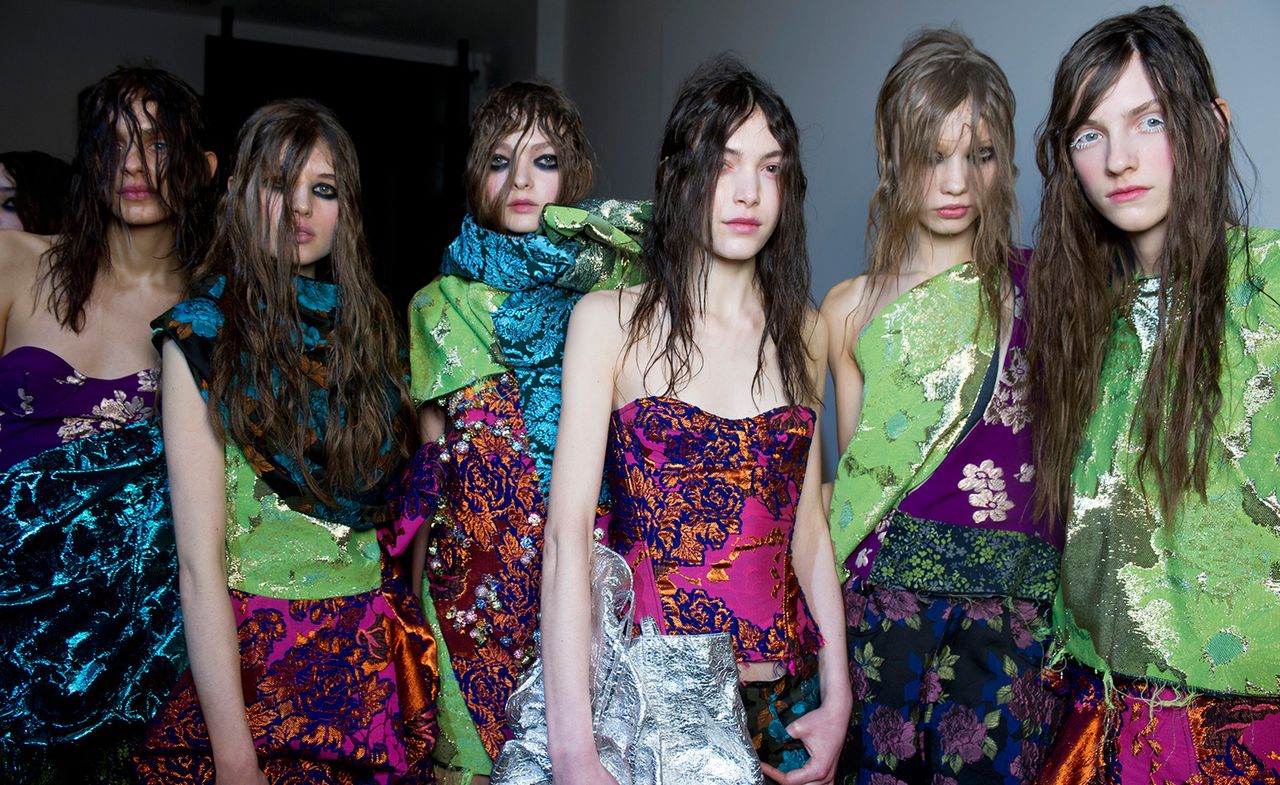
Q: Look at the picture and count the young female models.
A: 6